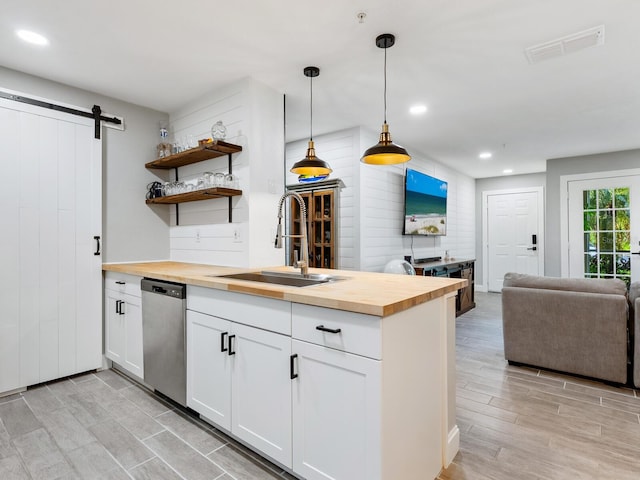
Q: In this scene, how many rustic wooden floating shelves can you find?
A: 2